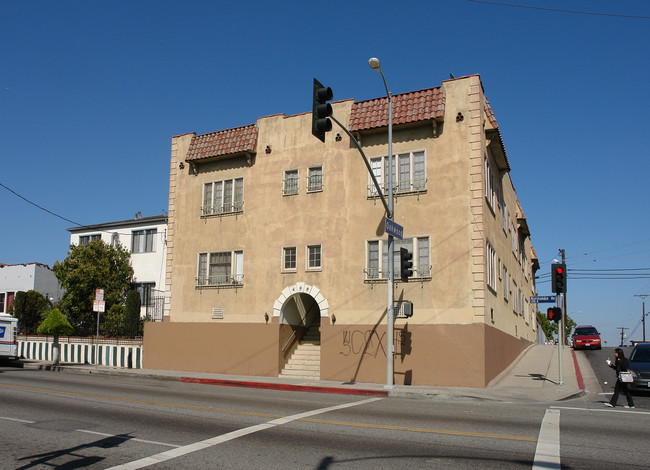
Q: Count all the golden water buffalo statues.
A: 0